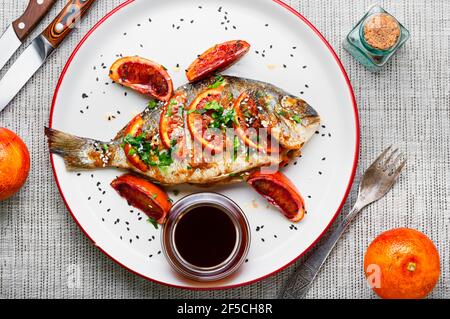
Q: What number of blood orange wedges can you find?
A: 4